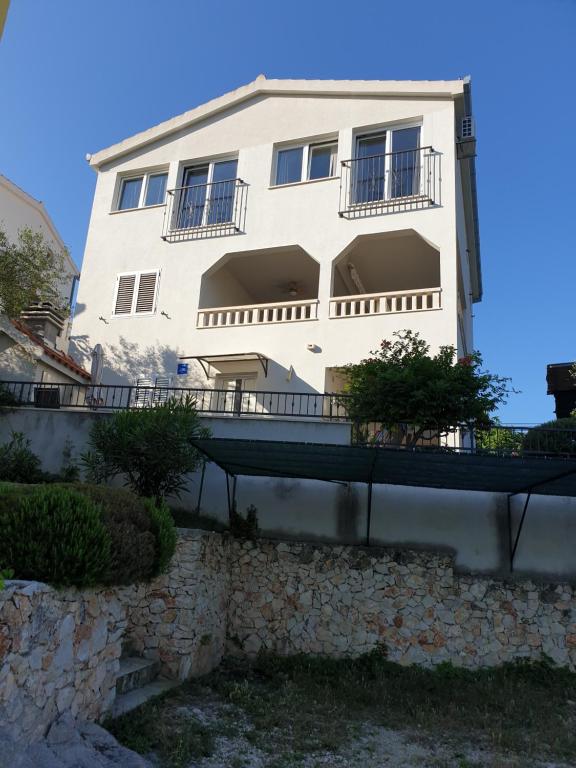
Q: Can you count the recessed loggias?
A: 2